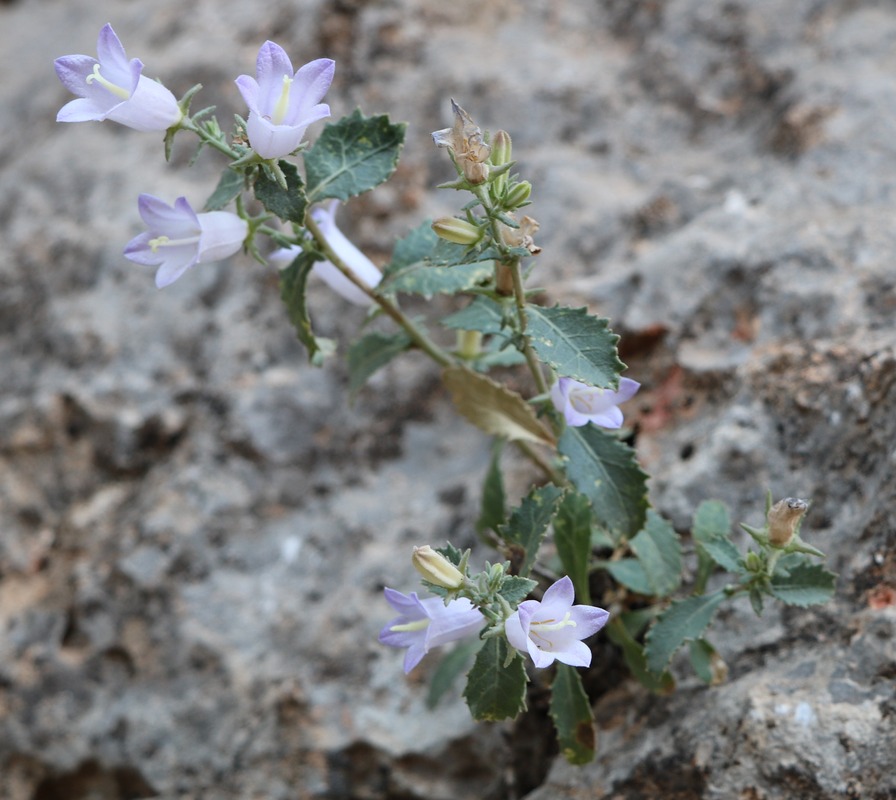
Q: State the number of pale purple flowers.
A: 7